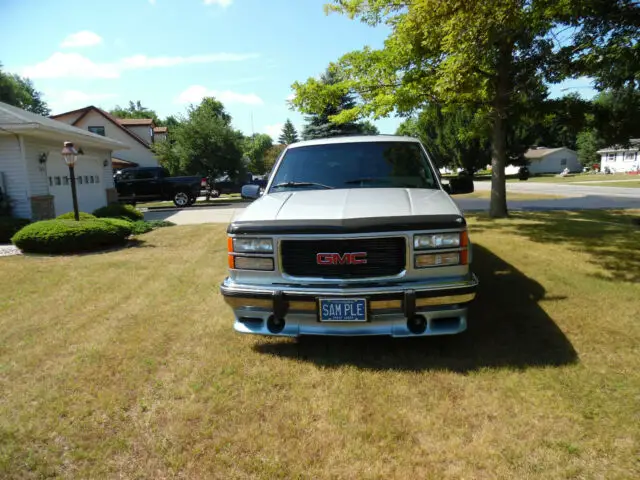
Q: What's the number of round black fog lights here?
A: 2